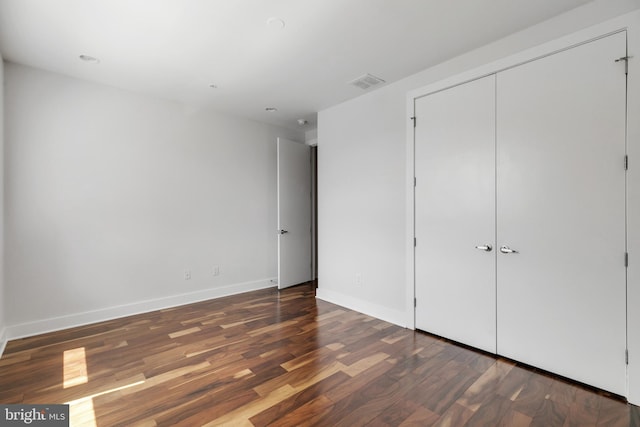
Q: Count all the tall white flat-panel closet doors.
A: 2